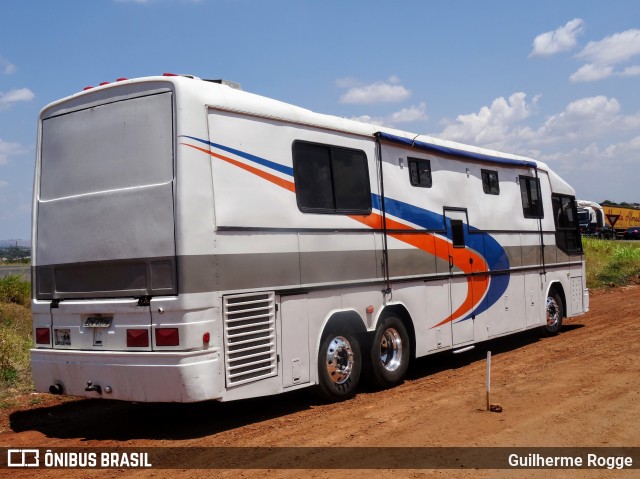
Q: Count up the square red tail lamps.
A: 3